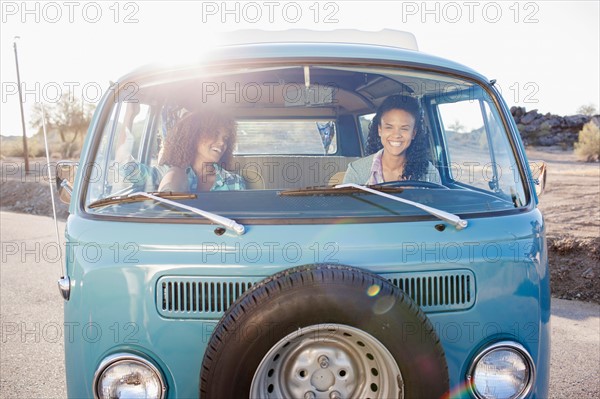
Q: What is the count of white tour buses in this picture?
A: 0